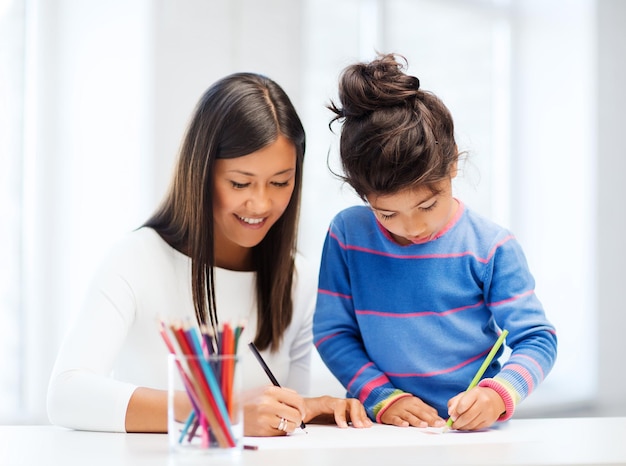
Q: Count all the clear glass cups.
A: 1